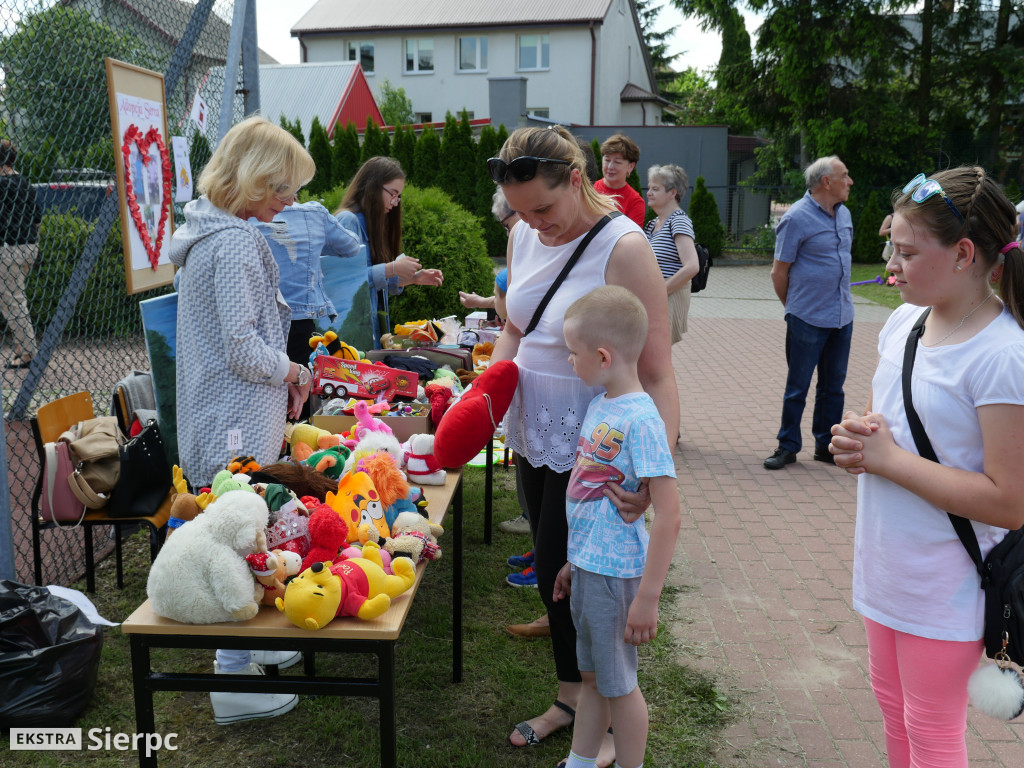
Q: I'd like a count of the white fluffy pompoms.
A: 1